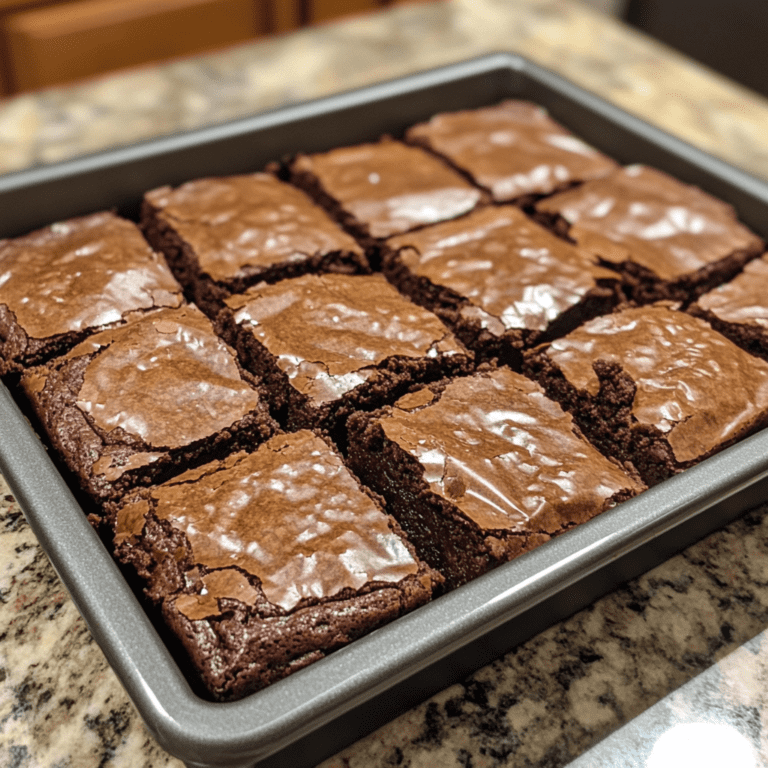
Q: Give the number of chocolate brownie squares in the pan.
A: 12